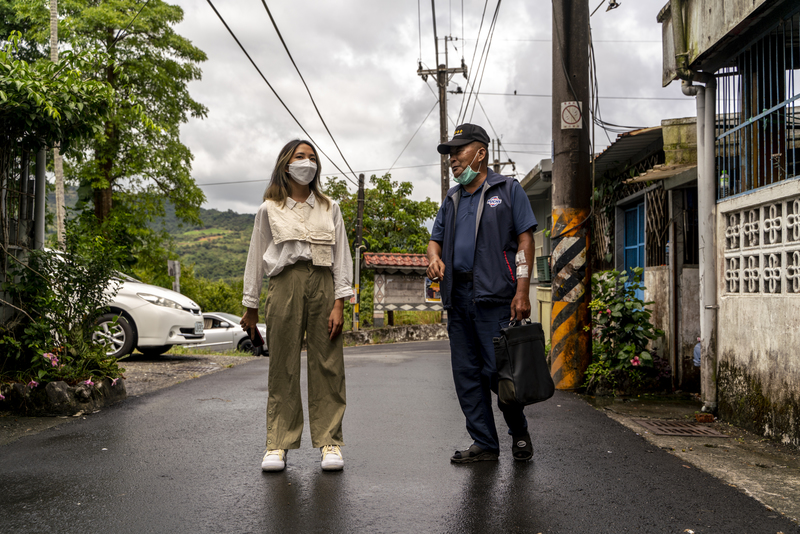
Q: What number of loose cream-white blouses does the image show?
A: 1